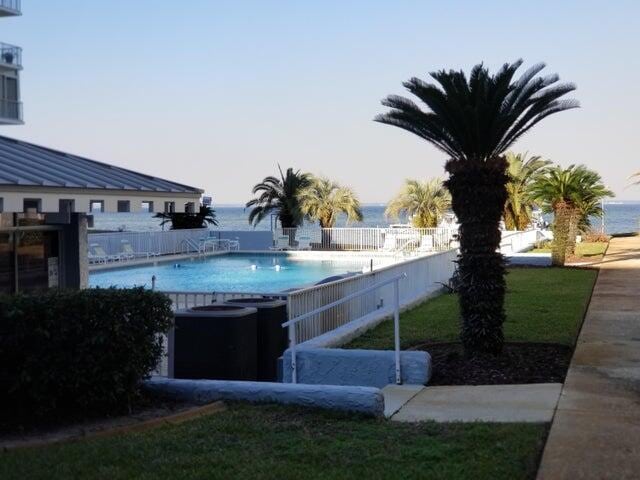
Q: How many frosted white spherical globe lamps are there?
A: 0